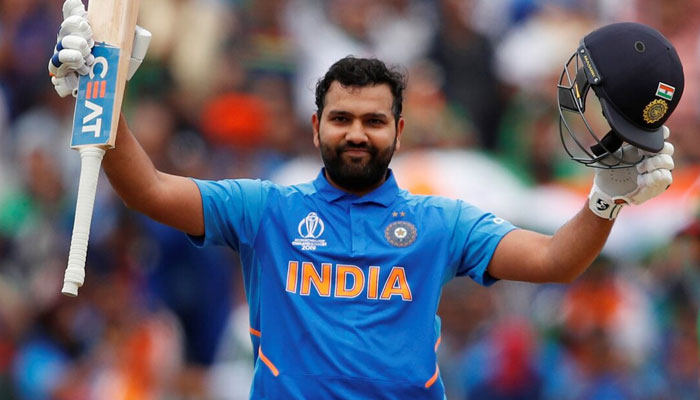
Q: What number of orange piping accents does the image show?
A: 4